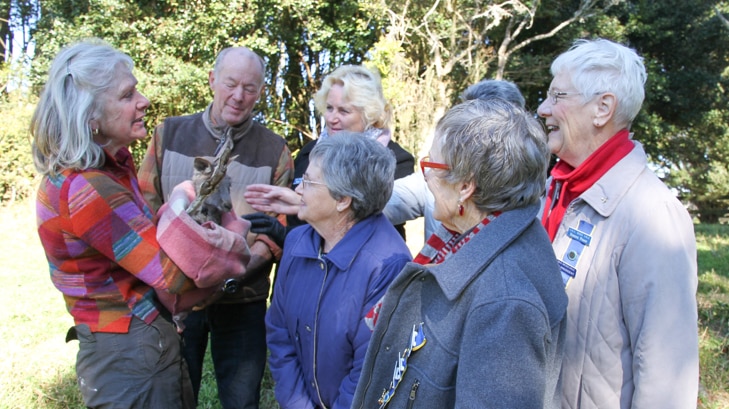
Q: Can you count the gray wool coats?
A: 1